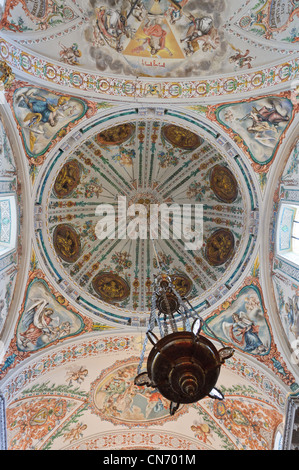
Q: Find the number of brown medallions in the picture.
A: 8